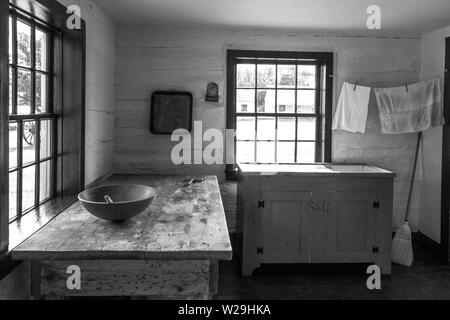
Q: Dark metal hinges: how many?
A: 4